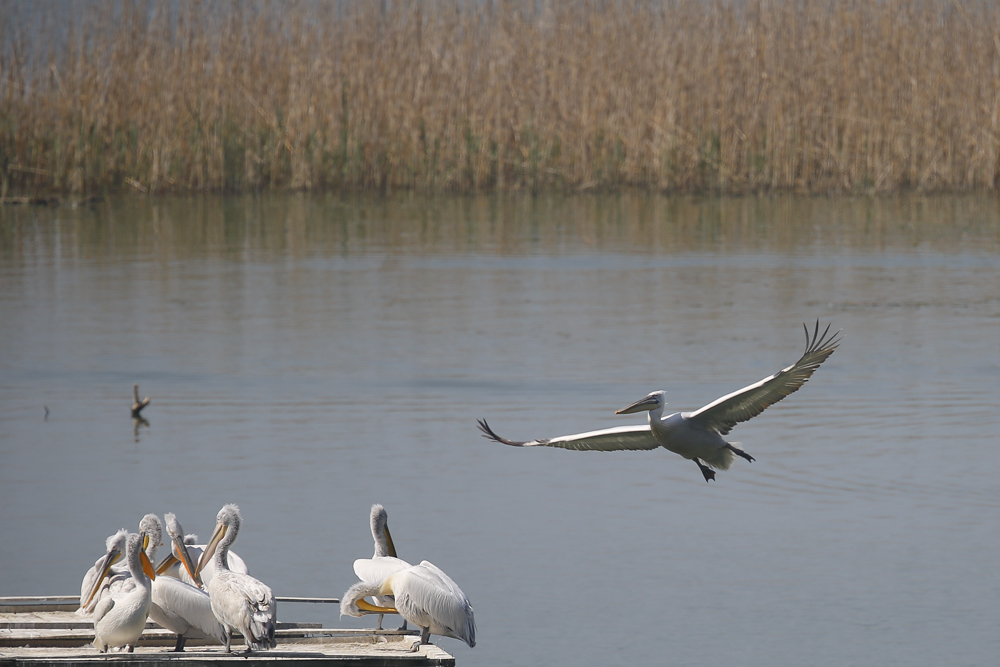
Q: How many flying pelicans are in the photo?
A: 1